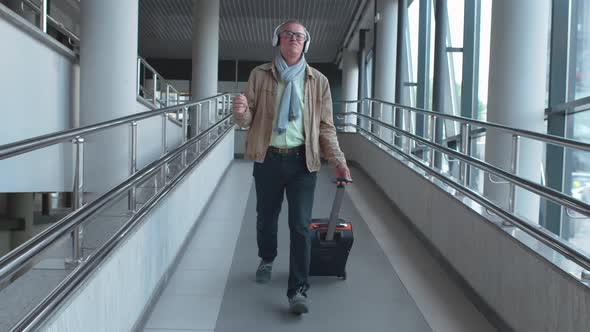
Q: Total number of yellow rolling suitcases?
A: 0